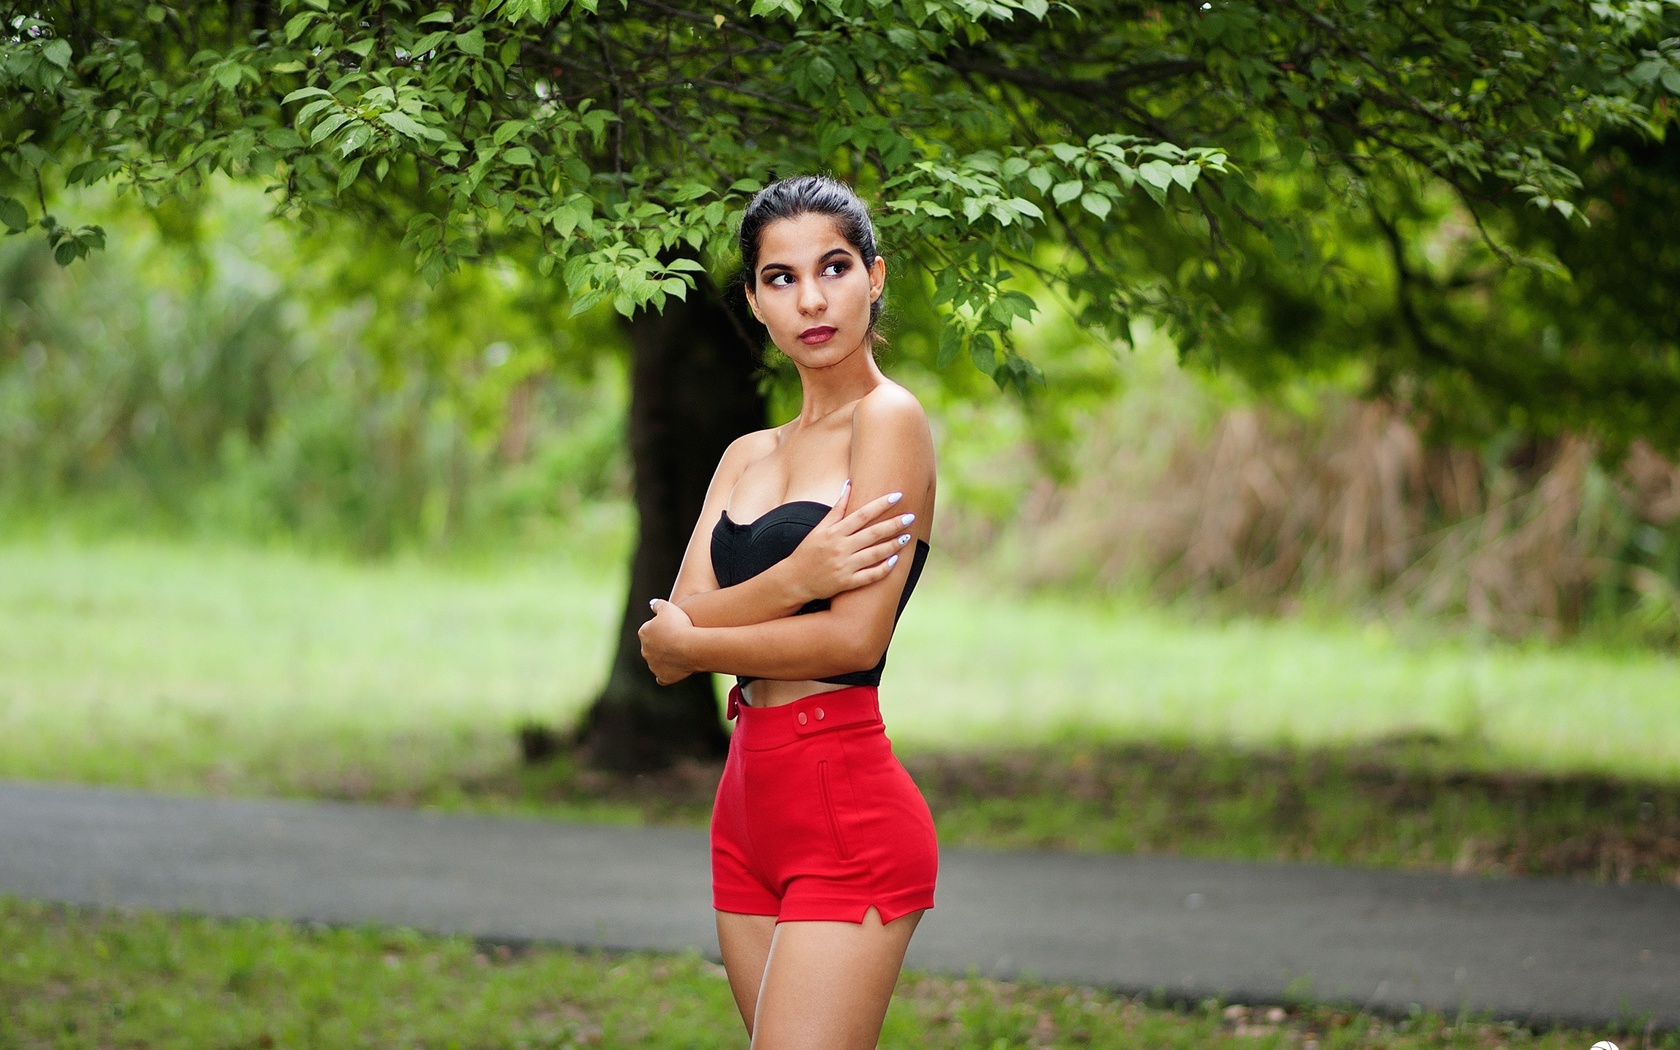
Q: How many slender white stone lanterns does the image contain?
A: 0